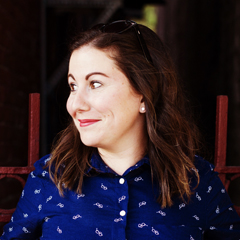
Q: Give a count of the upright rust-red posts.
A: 2